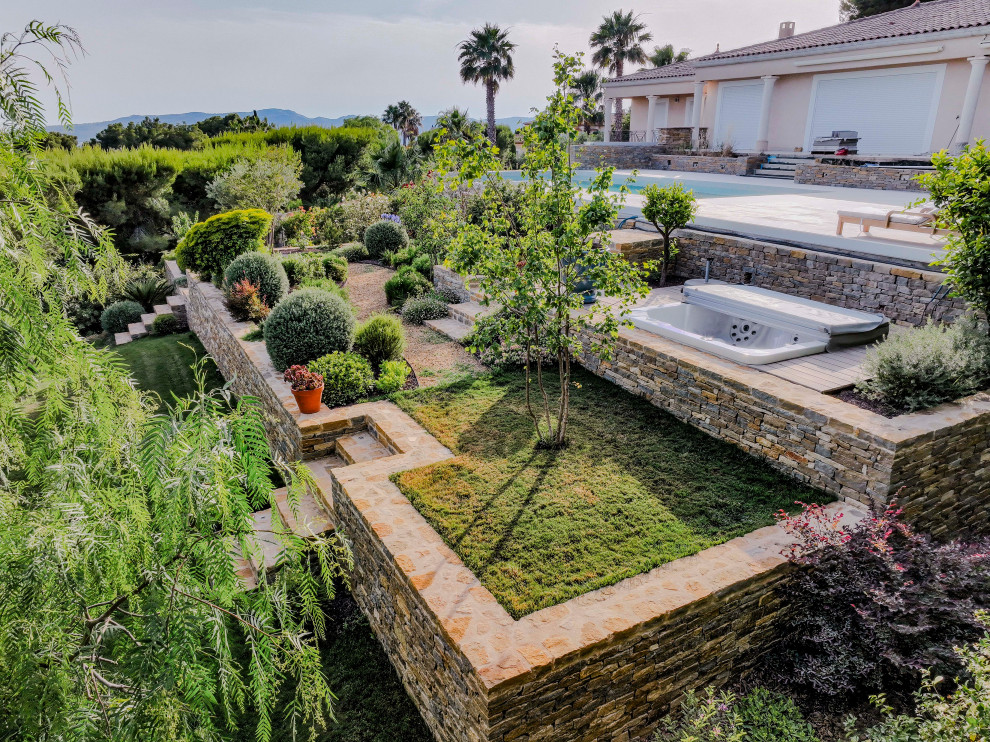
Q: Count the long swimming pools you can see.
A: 1